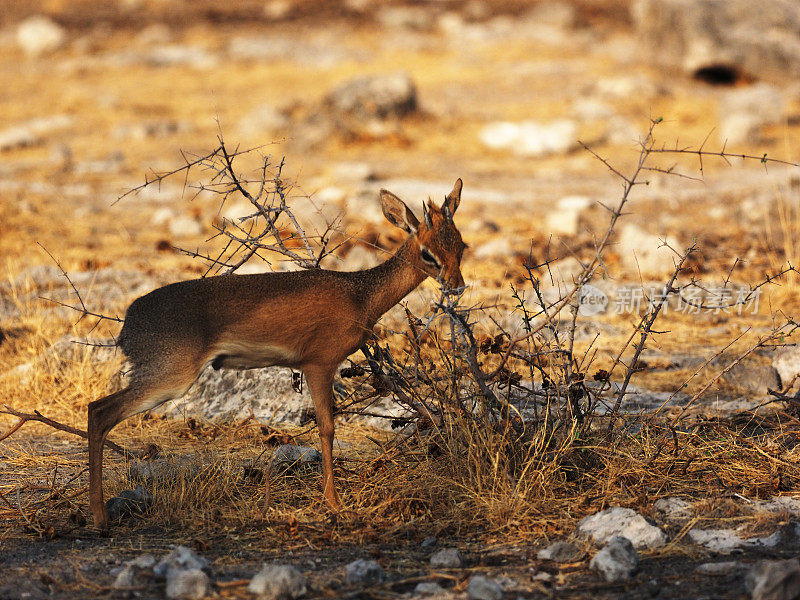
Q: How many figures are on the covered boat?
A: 0